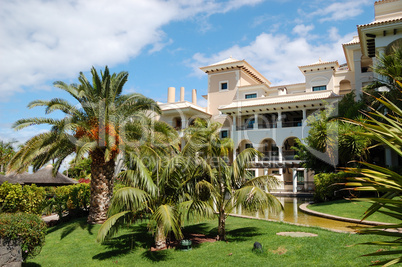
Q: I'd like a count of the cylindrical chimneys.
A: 3